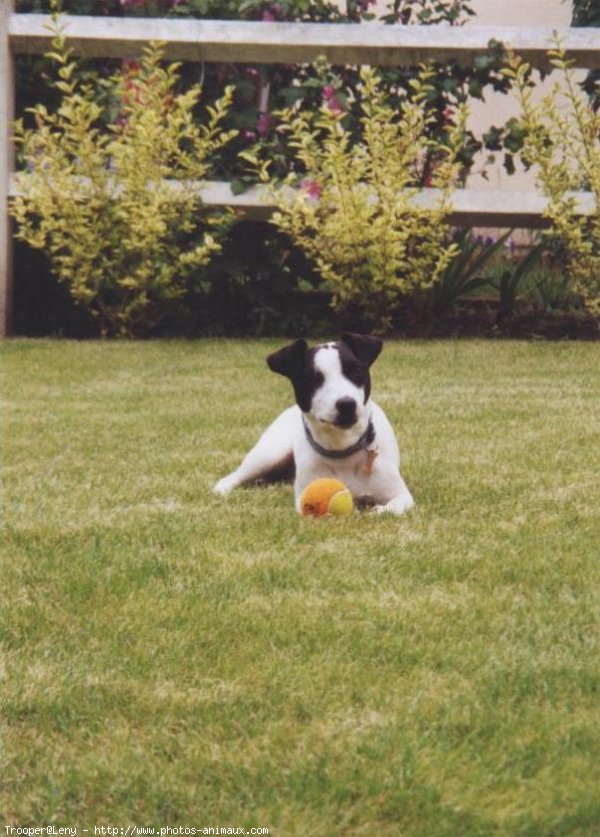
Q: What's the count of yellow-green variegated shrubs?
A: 3